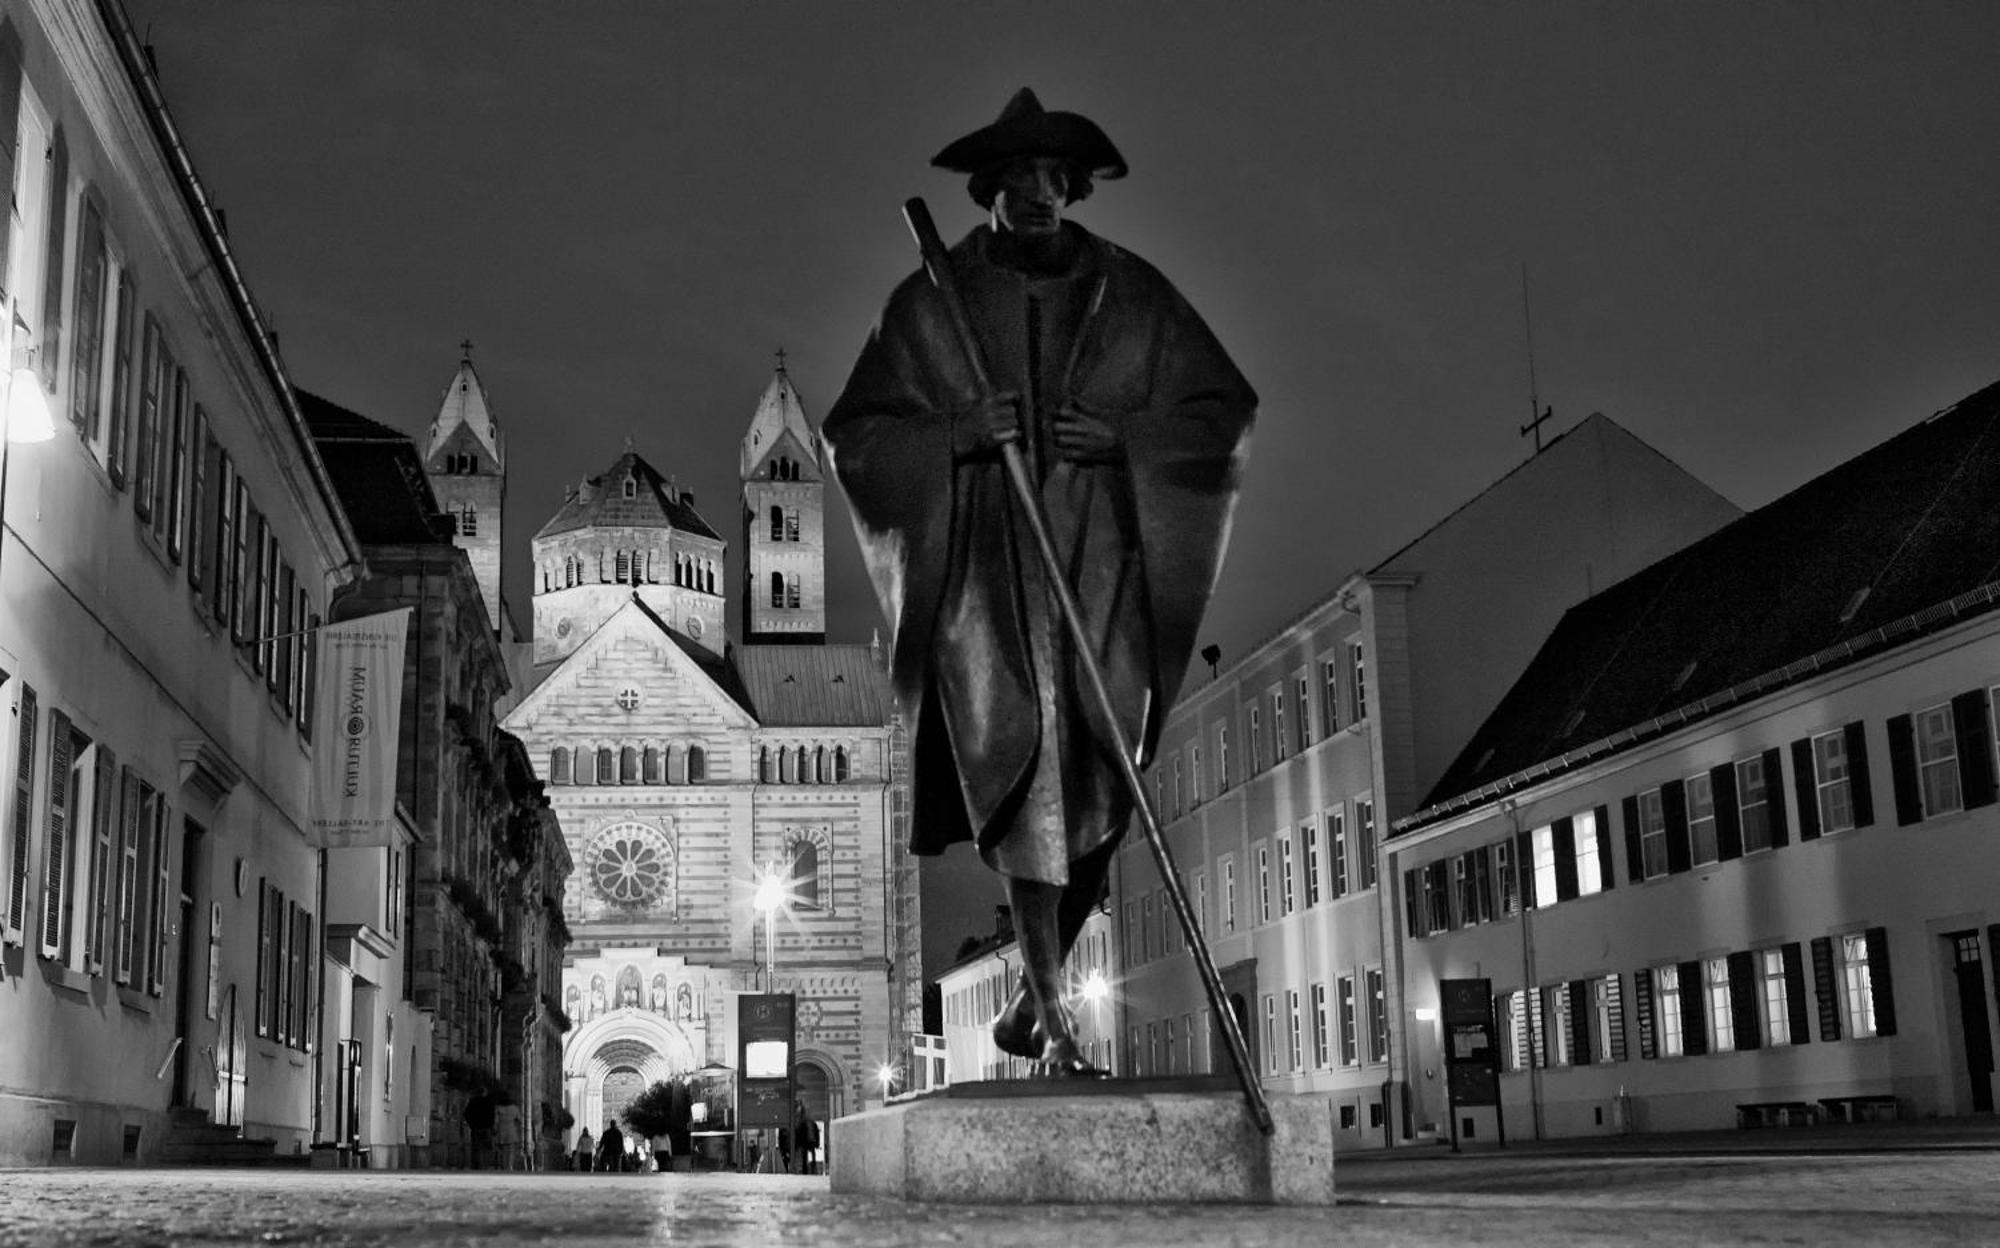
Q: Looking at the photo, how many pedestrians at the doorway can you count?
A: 3